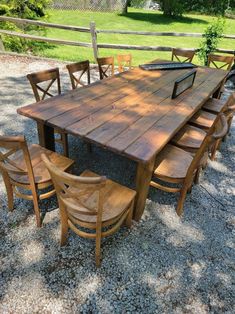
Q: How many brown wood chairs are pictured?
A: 12